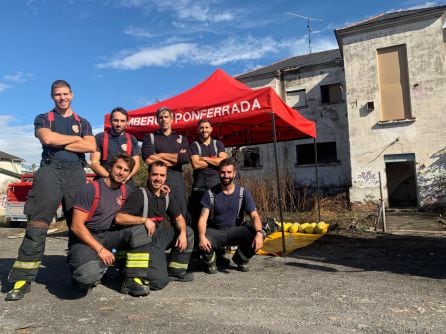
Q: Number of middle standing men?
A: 2